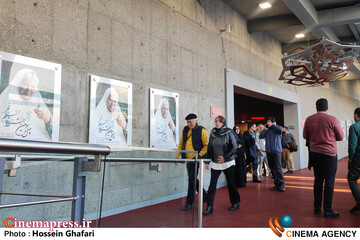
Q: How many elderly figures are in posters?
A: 3